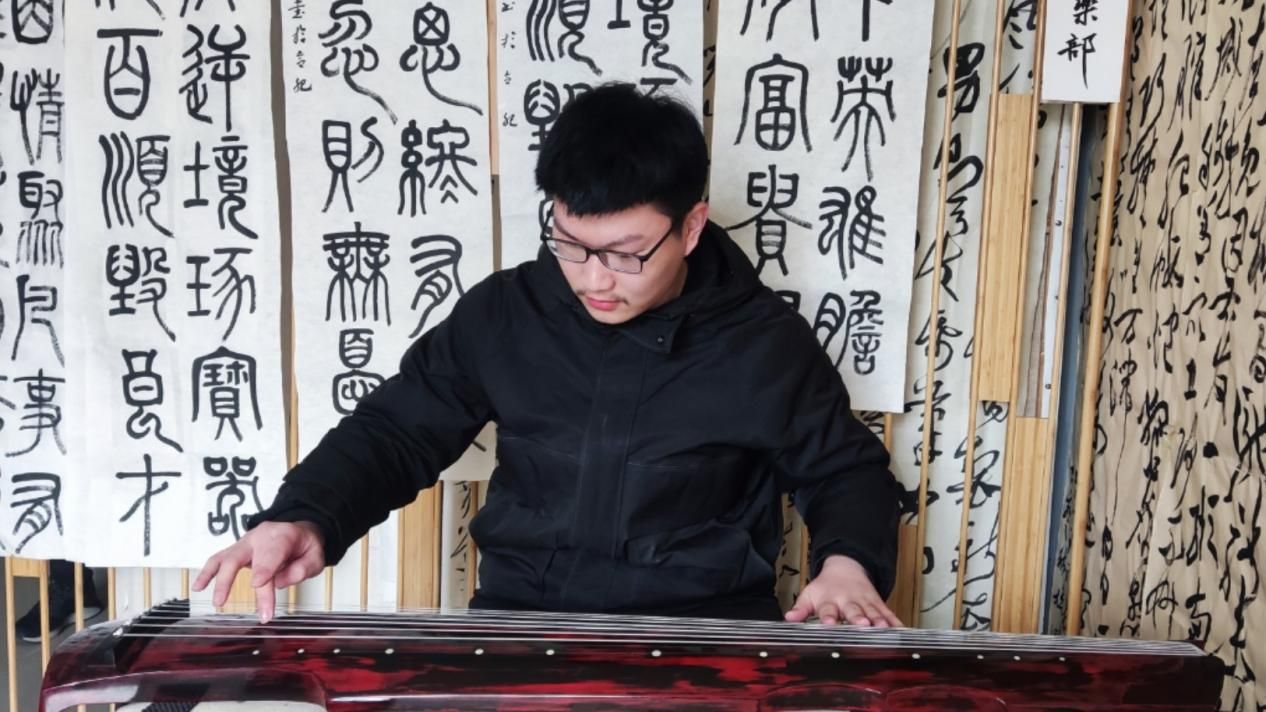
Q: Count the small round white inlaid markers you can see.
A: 13